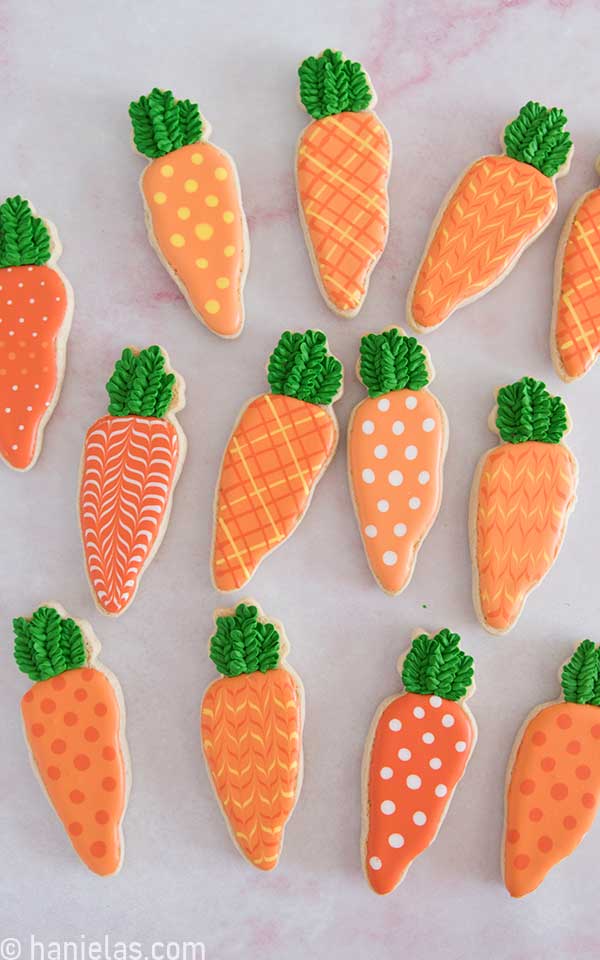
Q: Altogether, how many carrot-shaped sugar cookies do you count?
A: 13